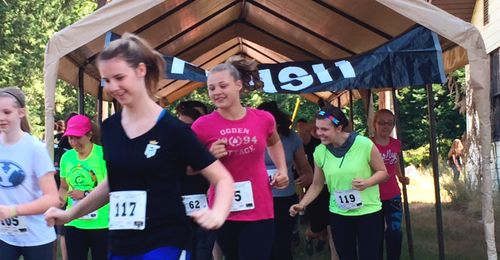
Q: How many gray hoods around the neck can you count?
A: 1